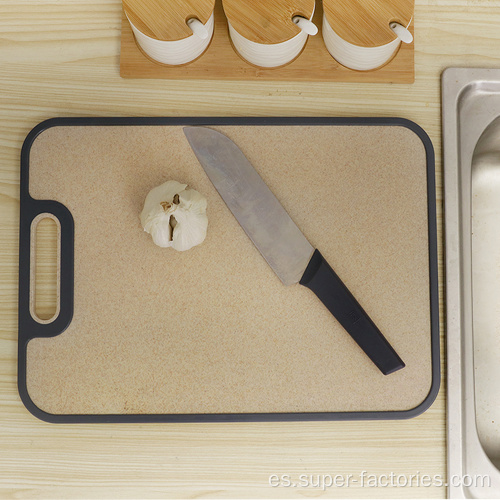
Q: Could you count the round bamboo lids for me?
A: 3